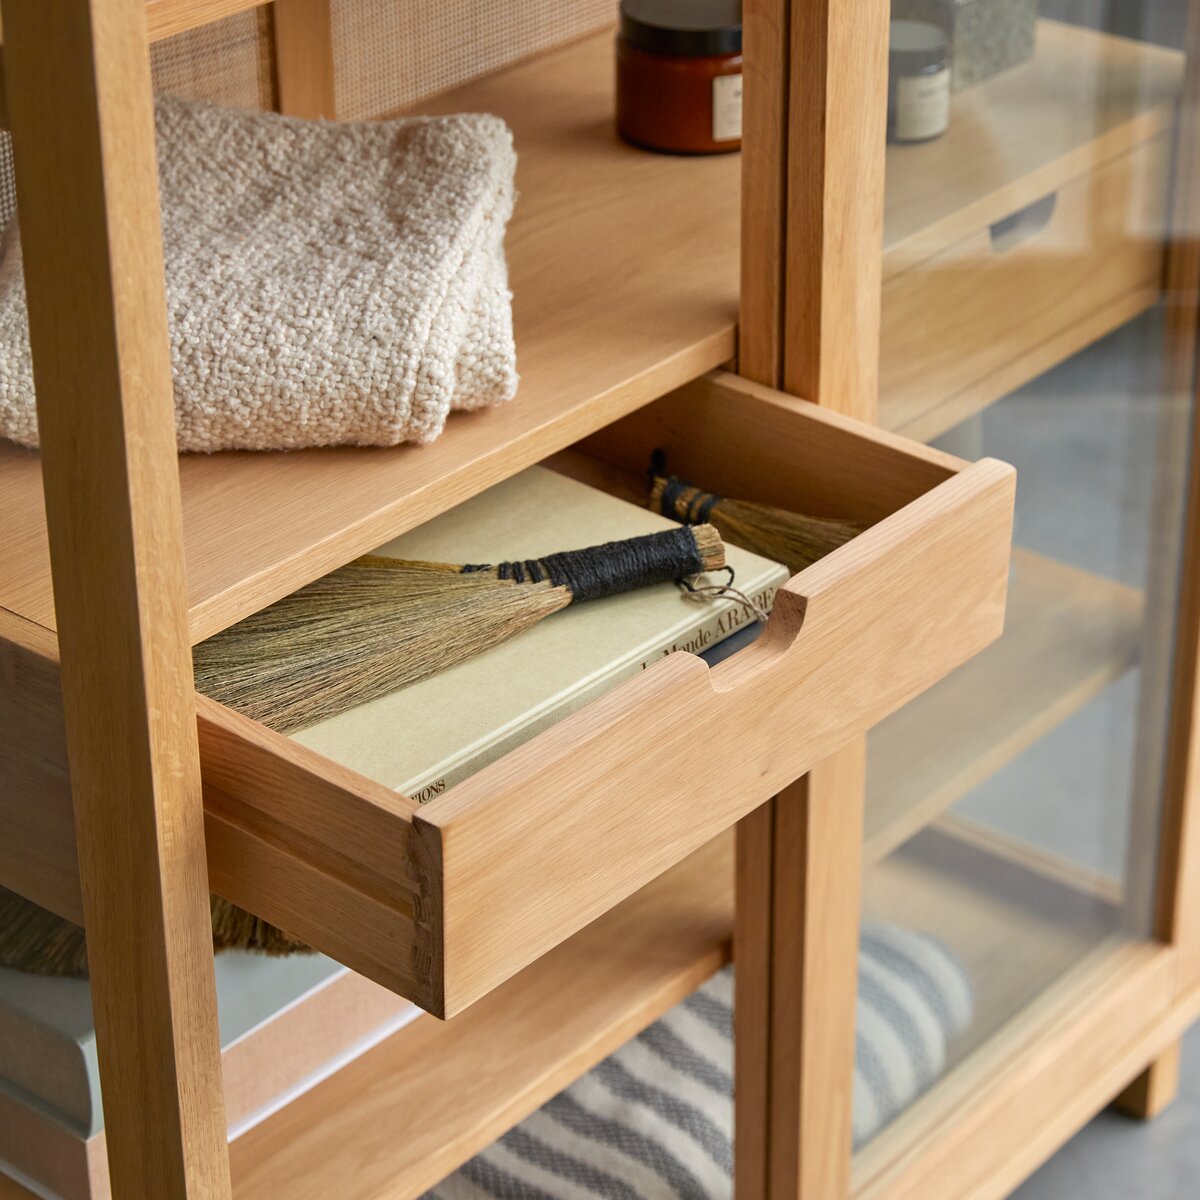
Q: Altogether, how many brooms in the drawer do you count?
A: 2